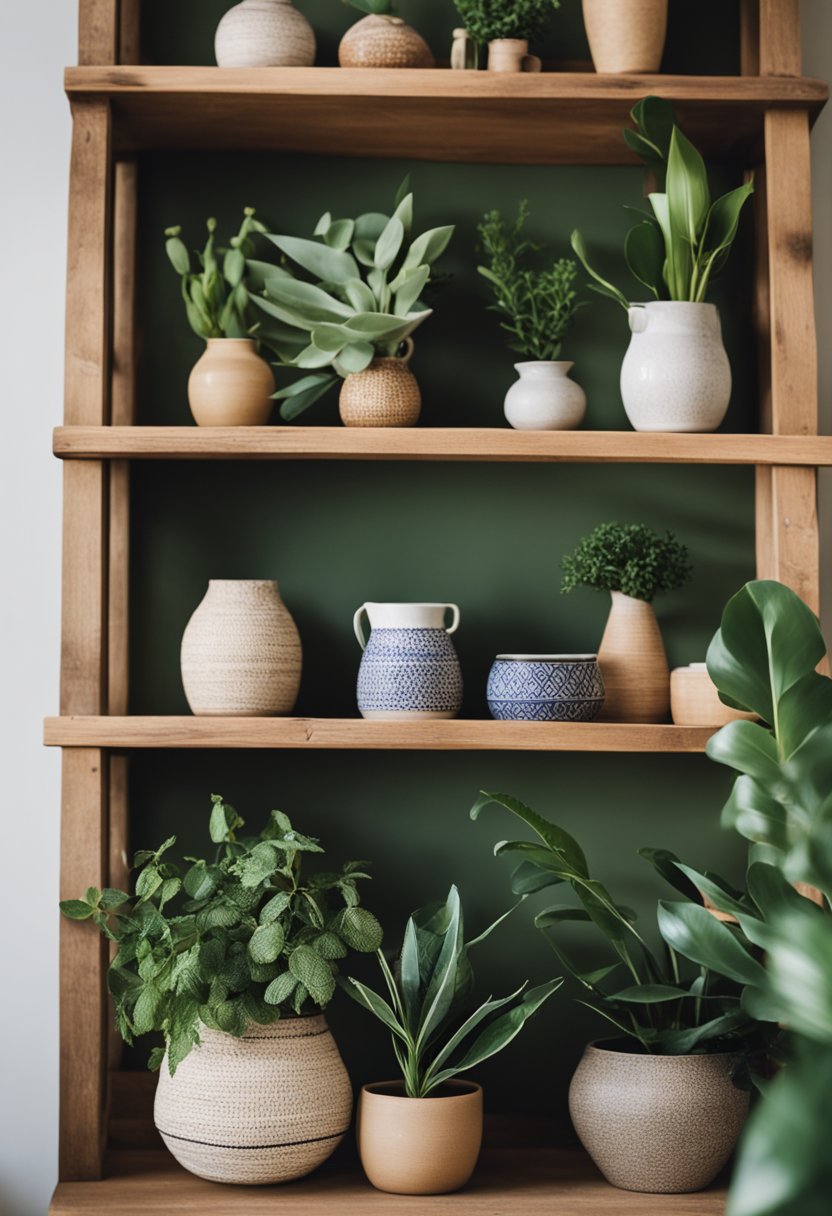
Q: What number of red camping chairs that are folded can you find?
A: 0